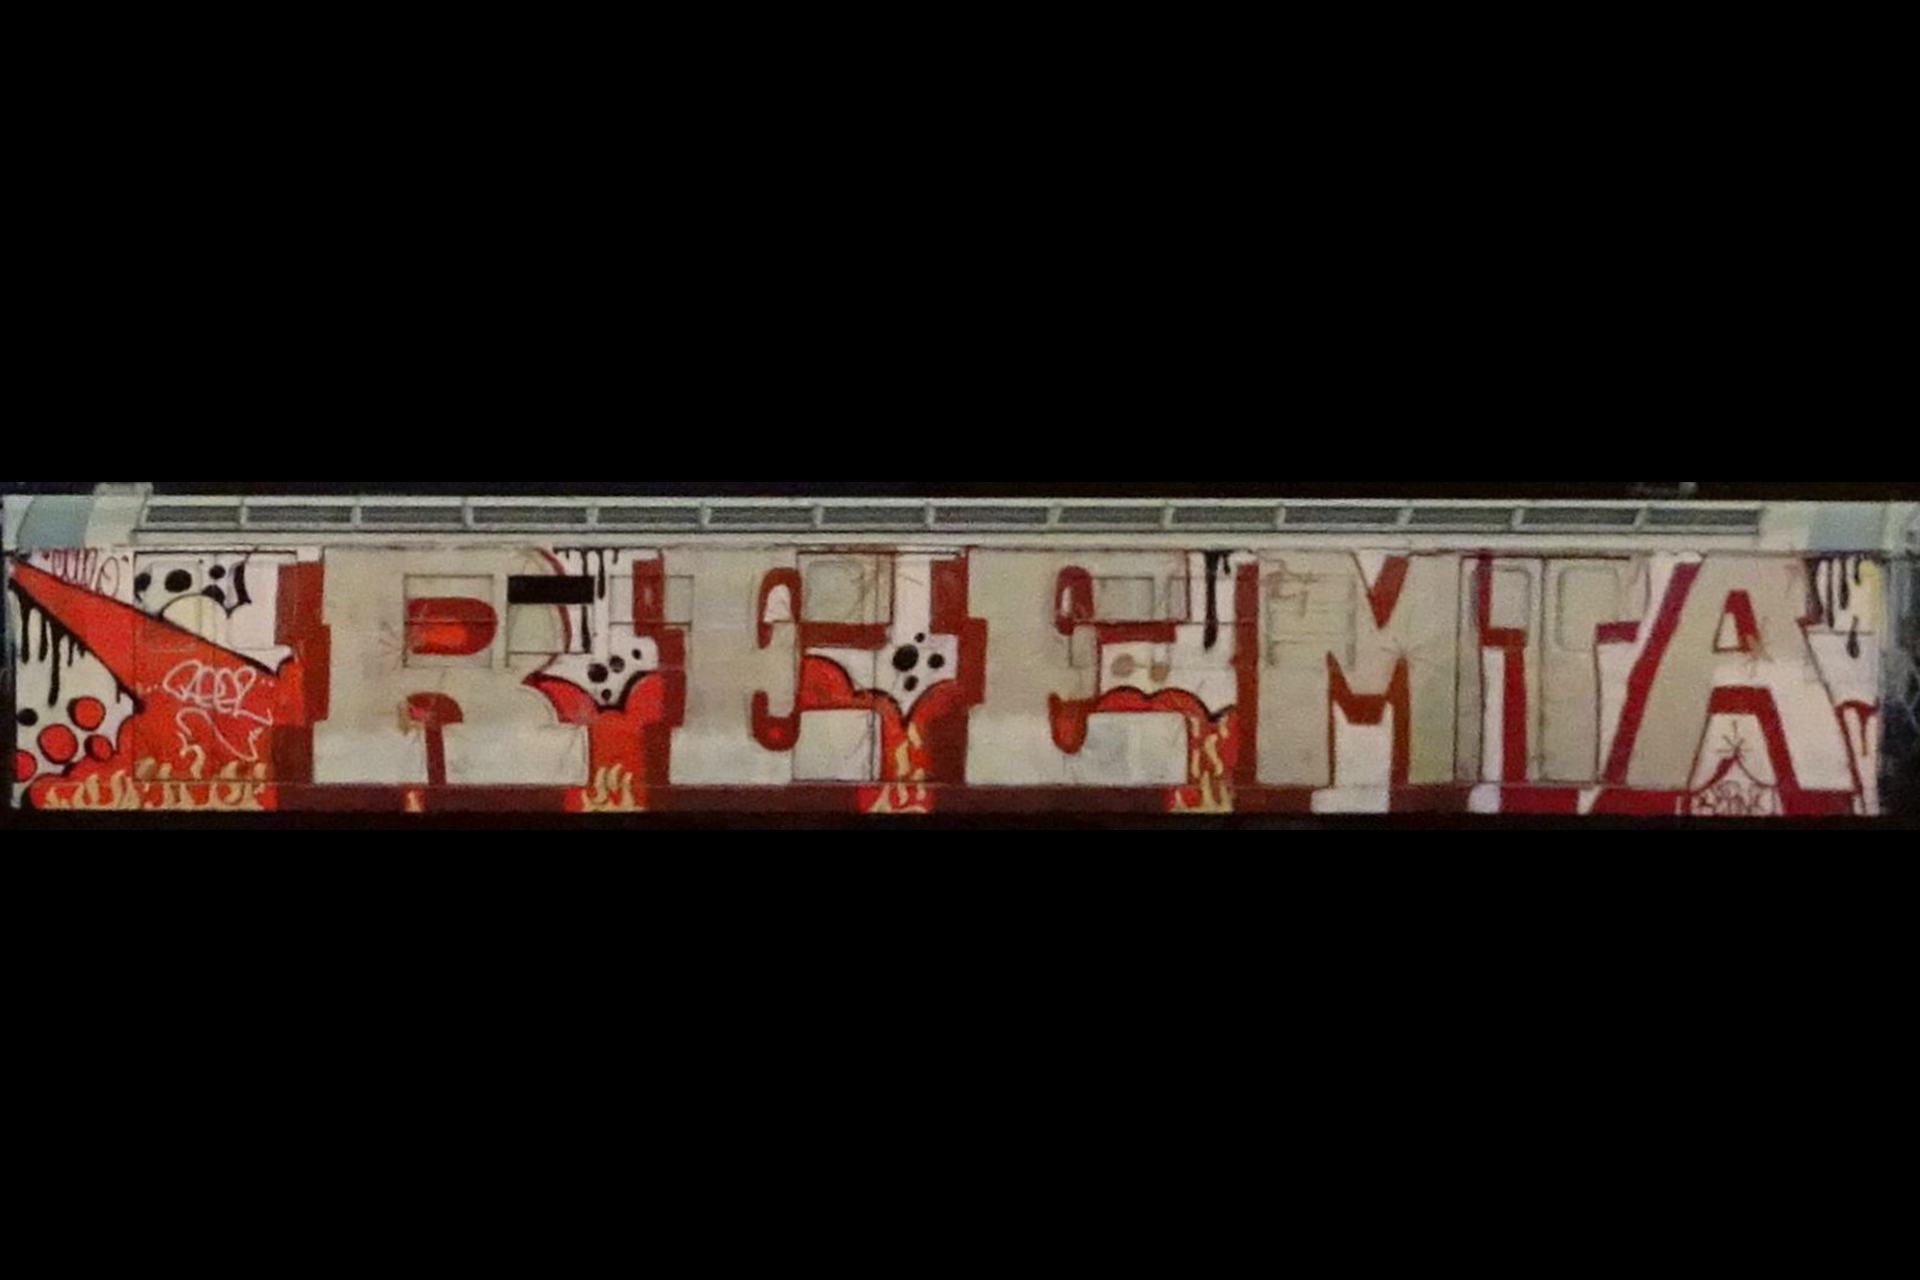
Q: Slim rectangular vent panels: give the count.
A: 14